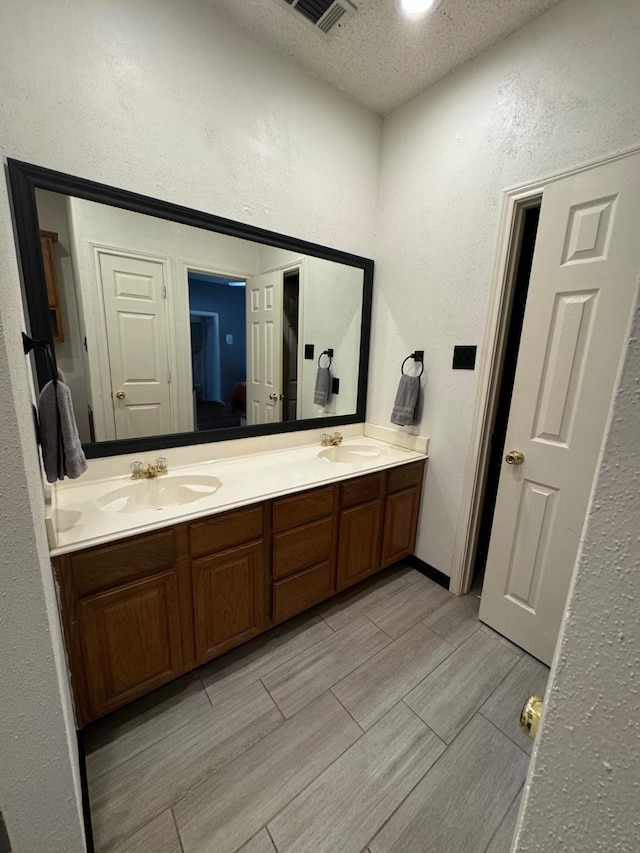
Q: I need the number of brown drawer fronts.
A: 7